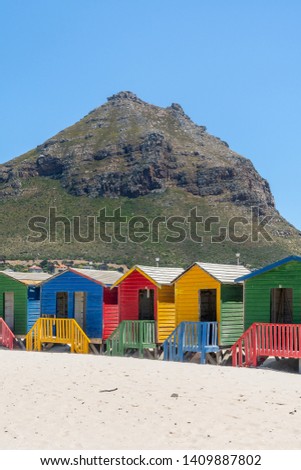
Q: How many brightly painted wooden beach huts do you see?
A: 5